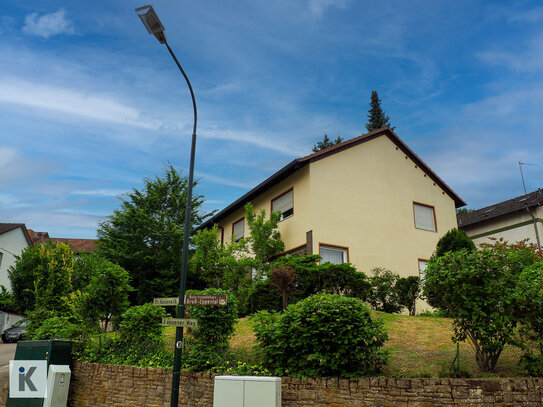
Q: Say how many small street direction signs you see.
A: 3